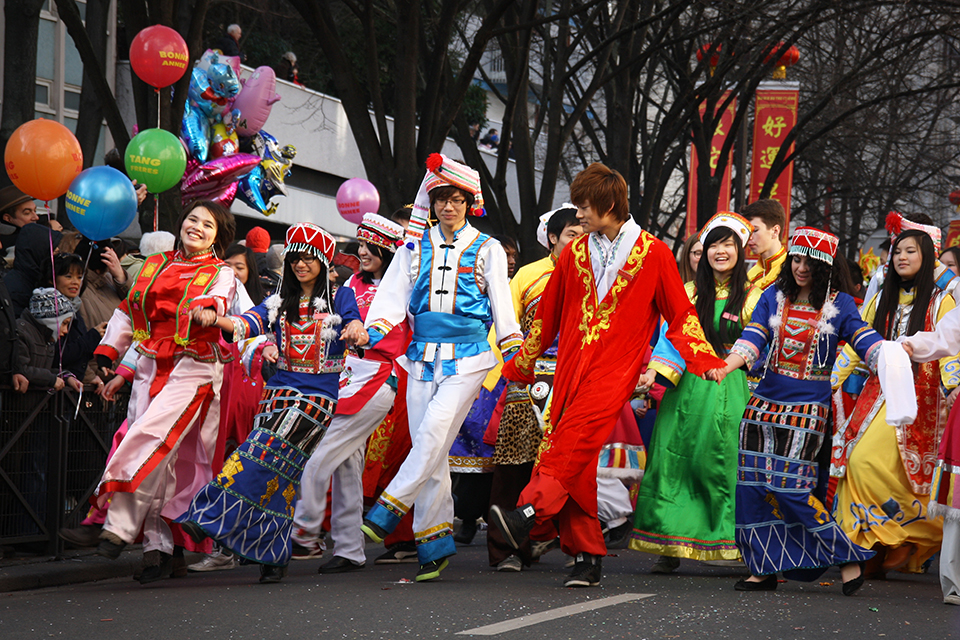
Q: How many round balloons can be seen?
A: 5